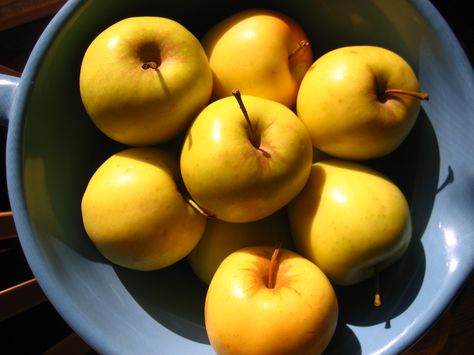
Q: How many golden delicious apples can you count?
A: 8